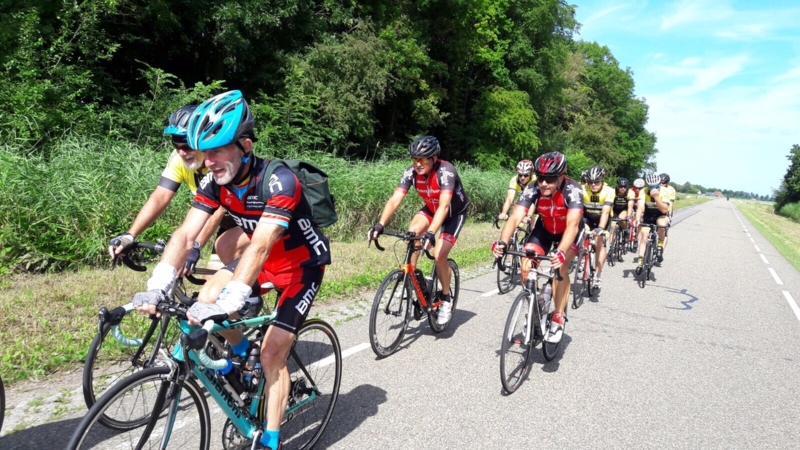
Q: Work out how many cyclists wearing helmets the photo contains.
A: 11